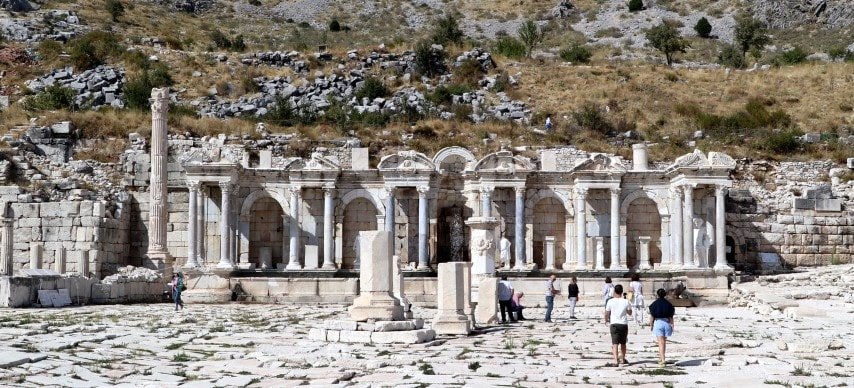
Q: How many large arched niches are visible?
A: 5